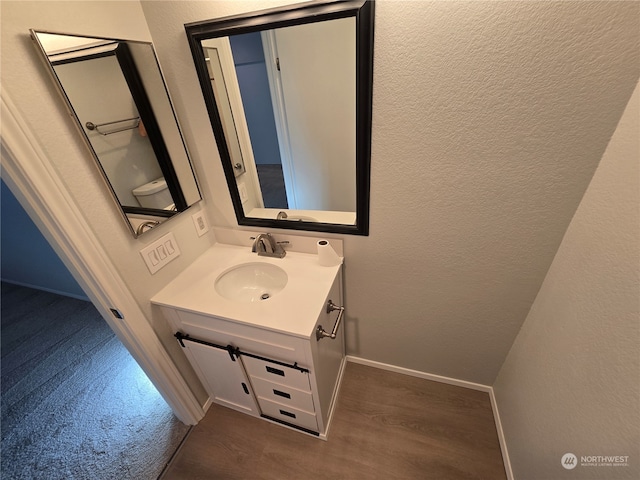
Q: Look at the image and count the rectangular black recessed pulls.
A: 3